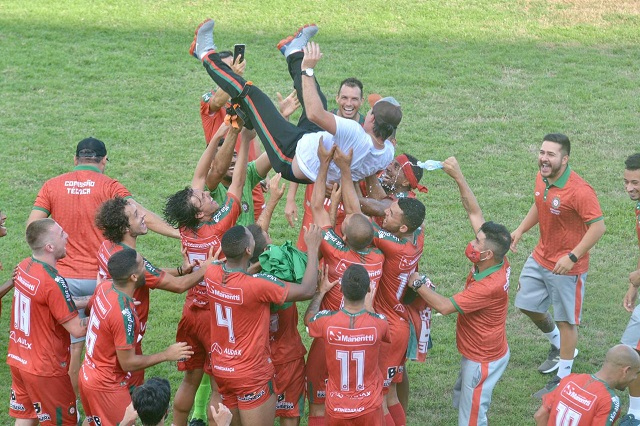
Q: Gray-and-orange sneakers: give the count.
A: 2